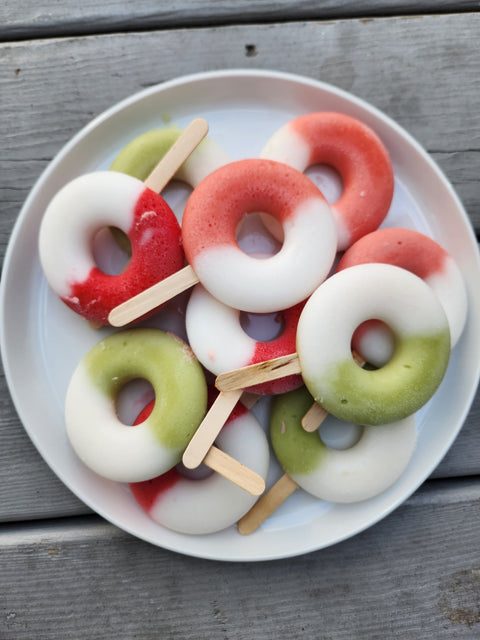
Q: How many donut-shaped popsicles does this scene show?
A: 10